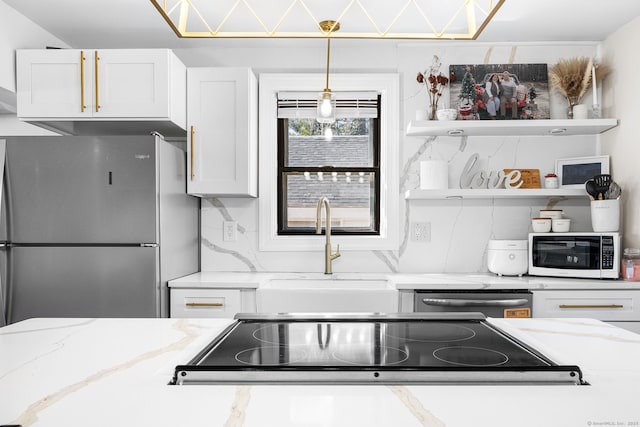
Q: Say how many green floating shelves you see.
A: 0